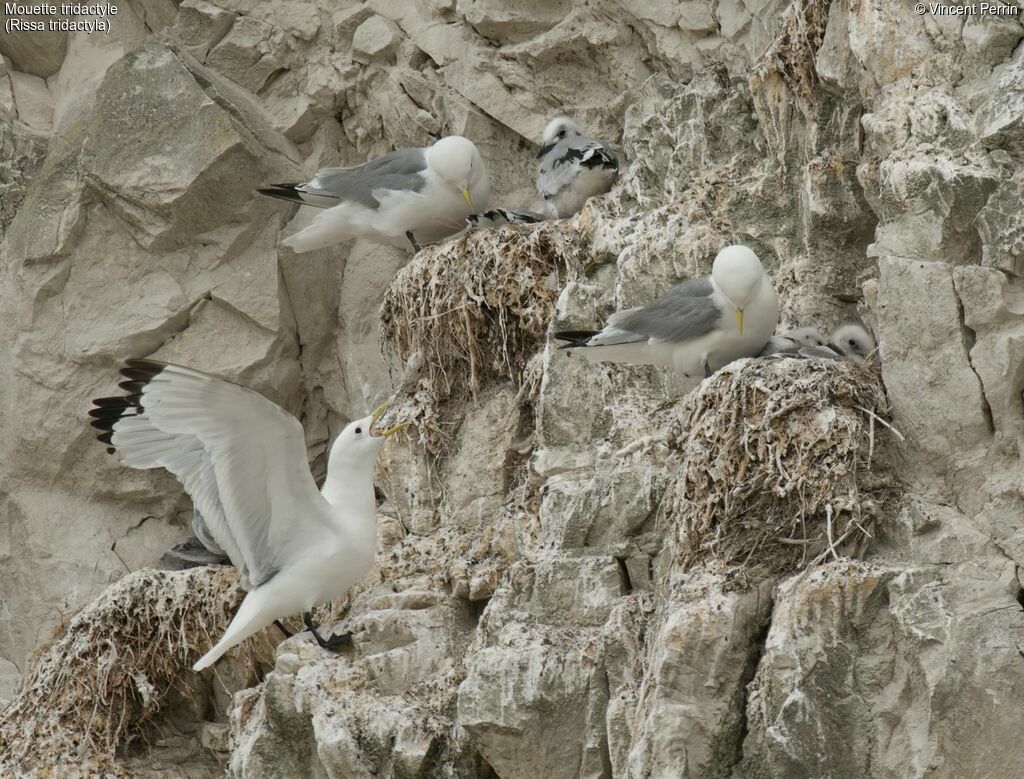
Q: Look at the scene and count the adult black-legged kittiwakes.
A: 3